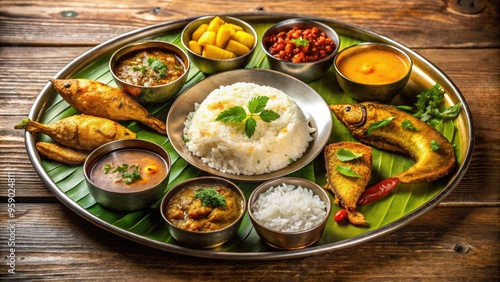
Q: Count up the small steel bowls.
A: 7